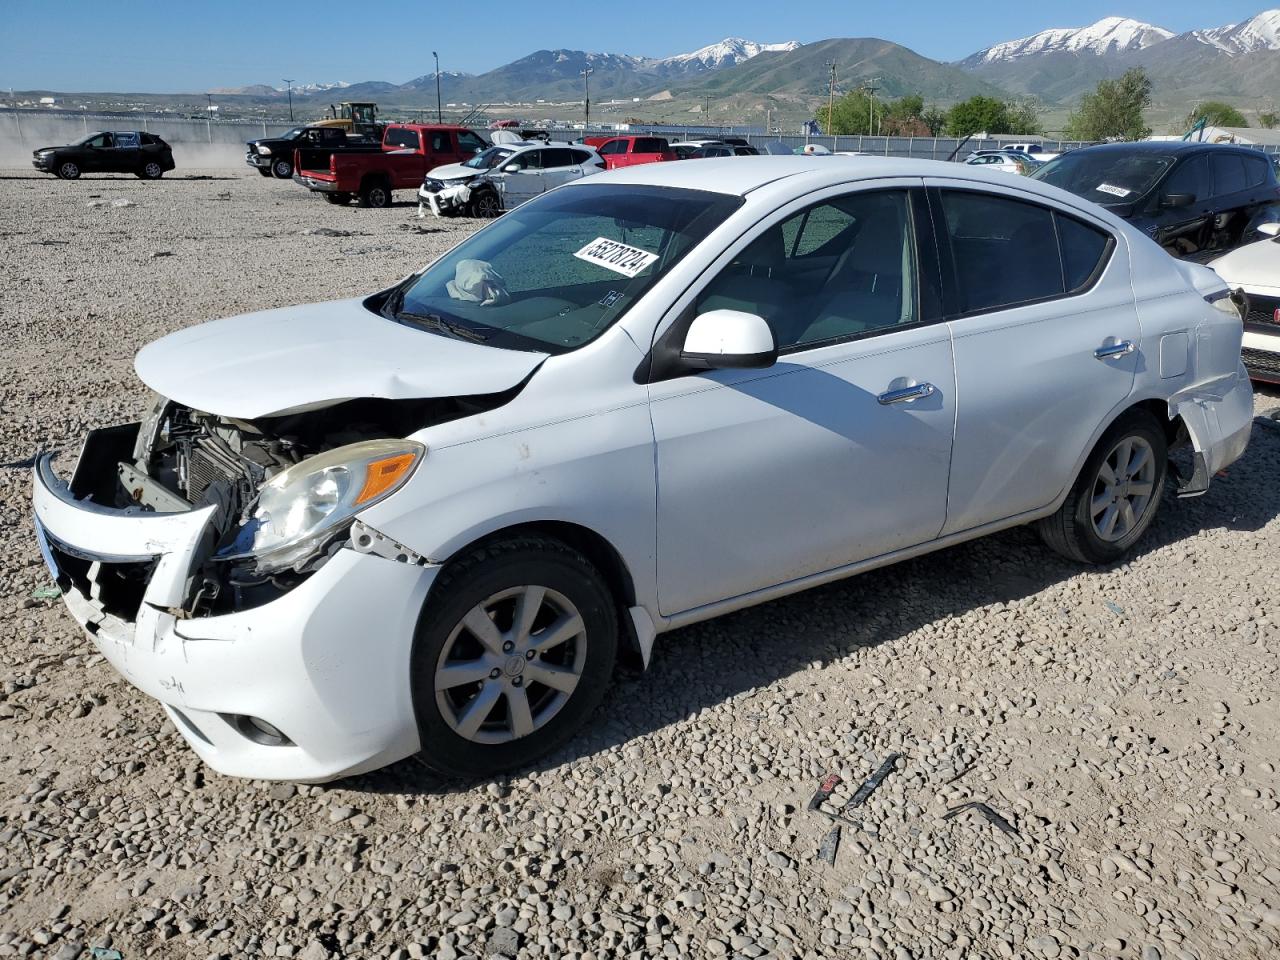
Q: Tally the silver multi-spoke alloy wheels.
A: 2